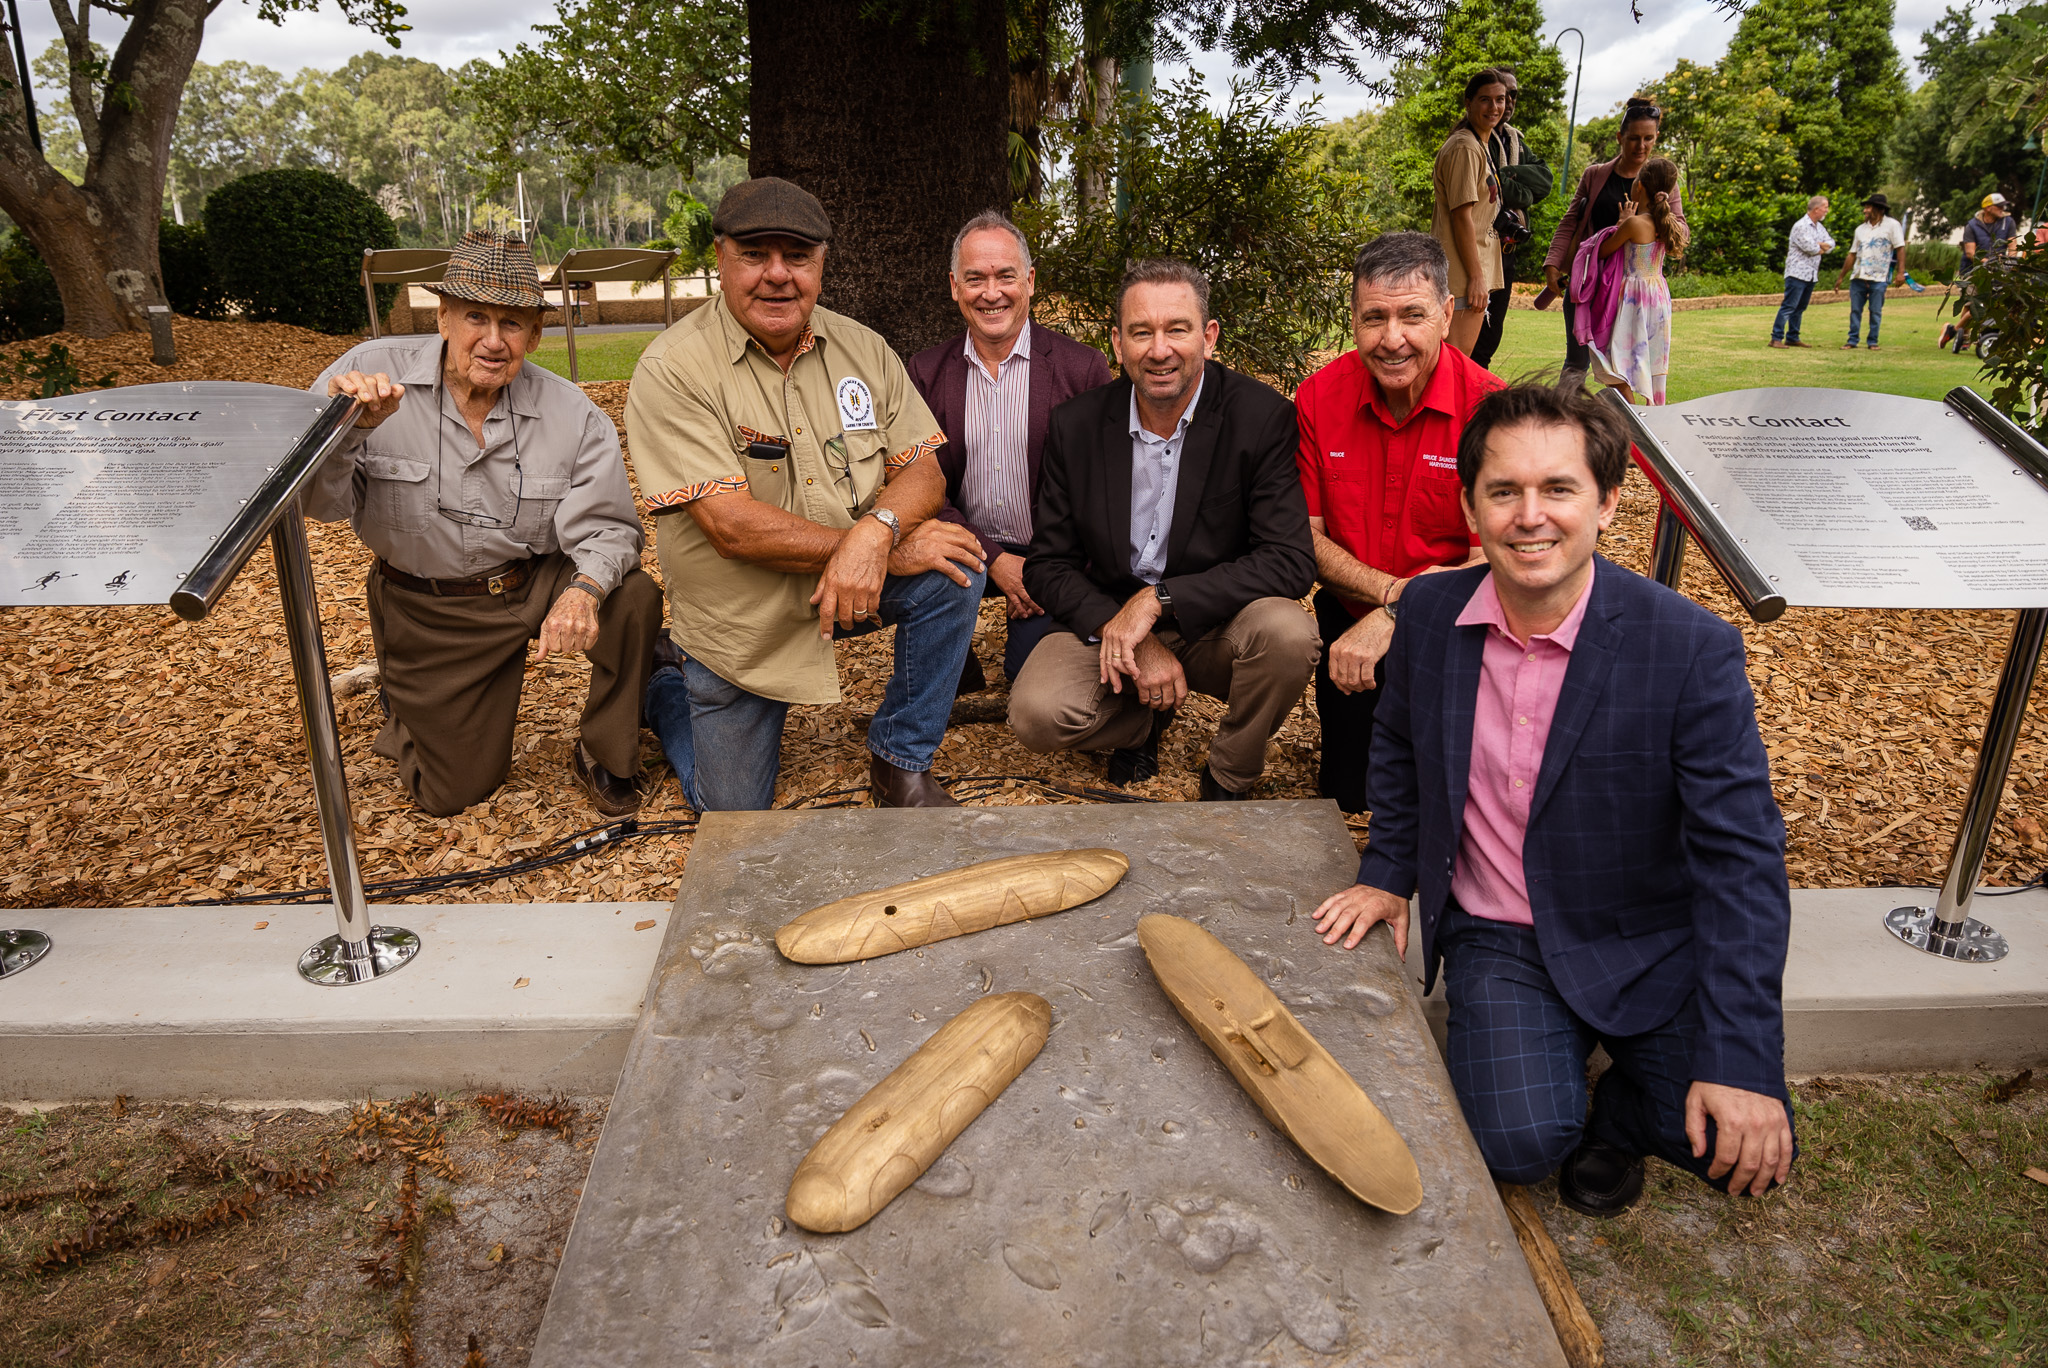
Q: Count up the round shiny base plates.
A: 3